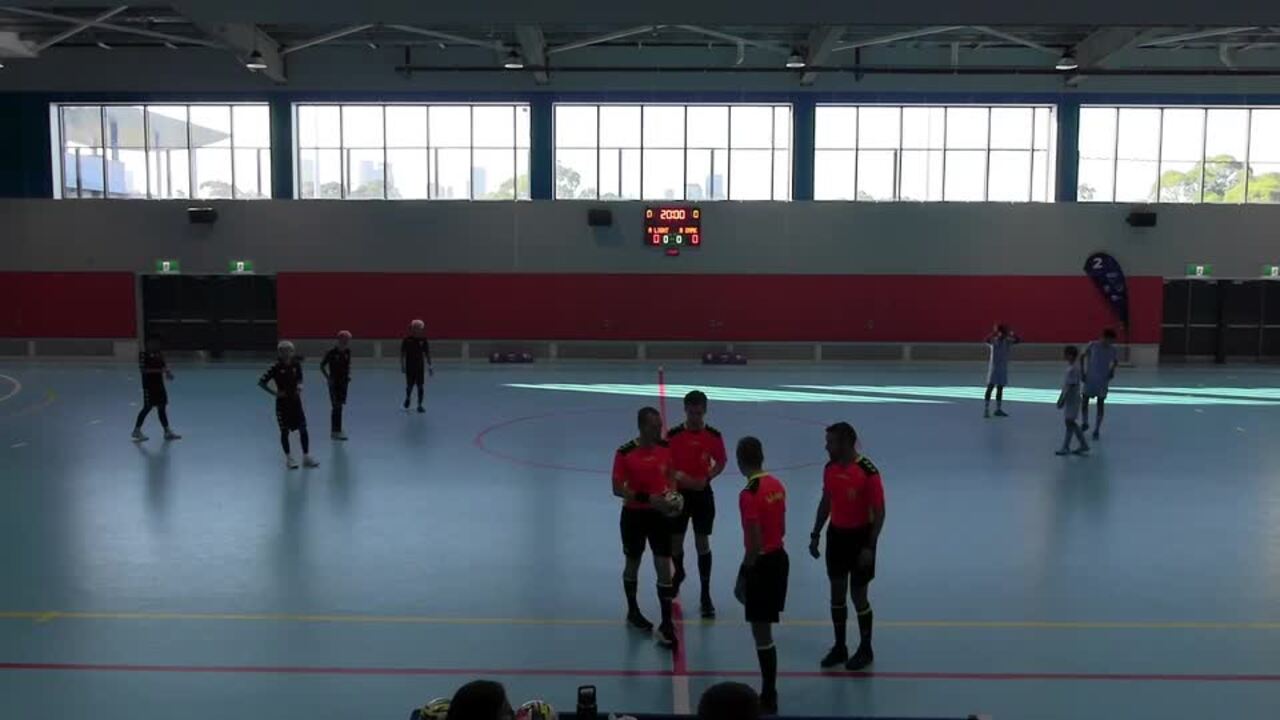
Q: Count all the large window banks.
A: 5